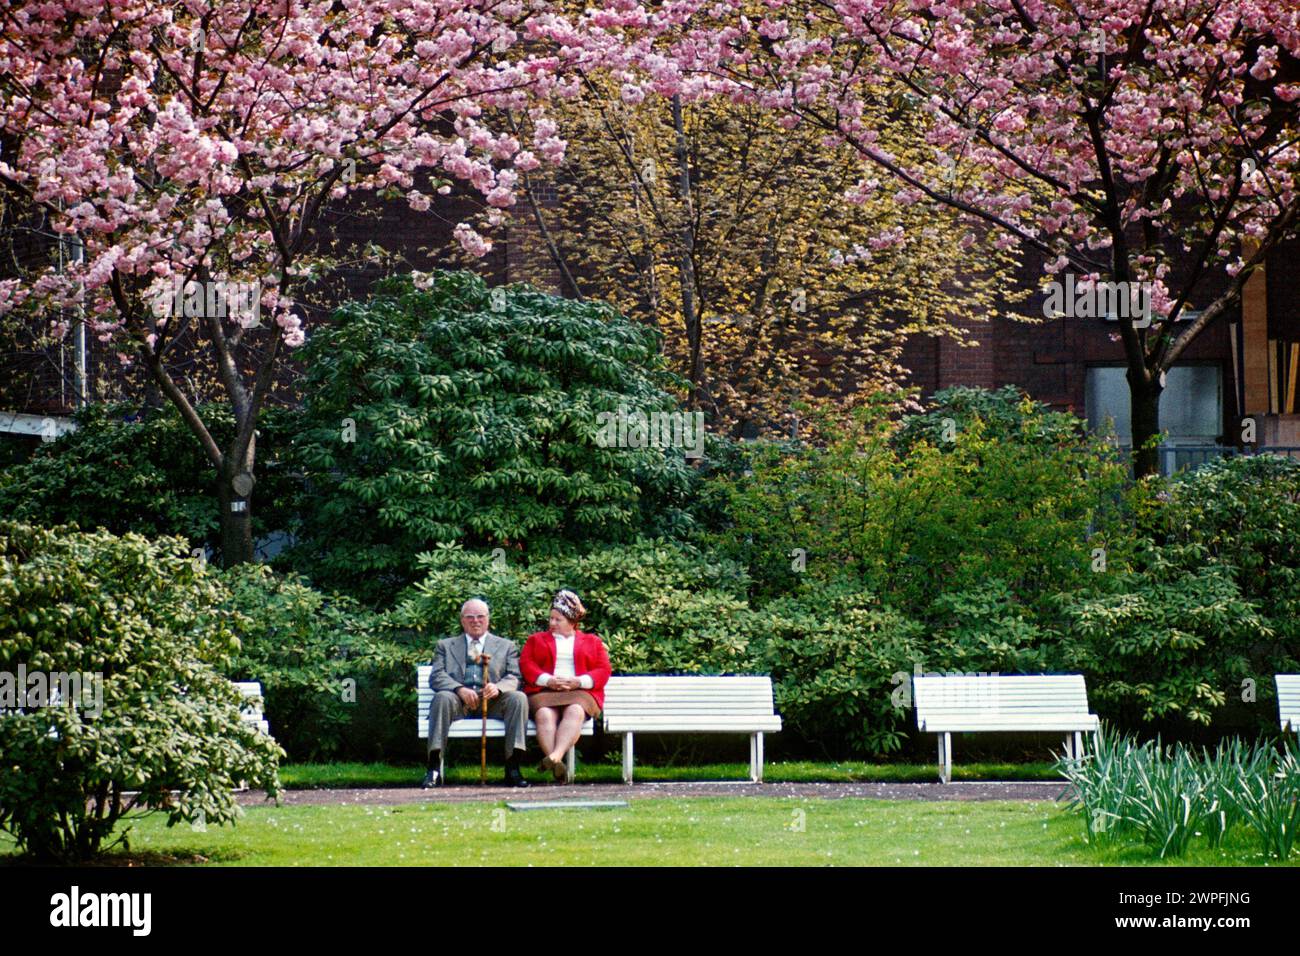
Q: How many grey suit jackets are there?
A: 1